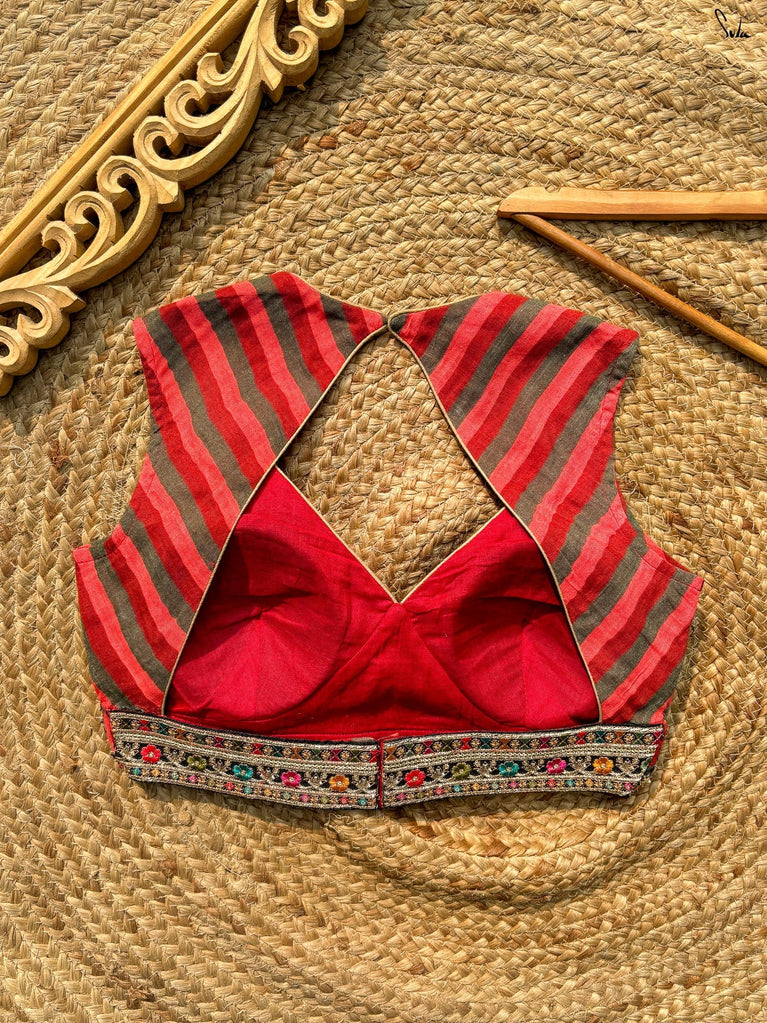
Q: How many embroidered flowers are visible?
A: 10